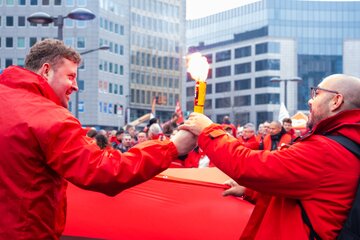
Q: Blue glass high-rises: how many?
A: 1